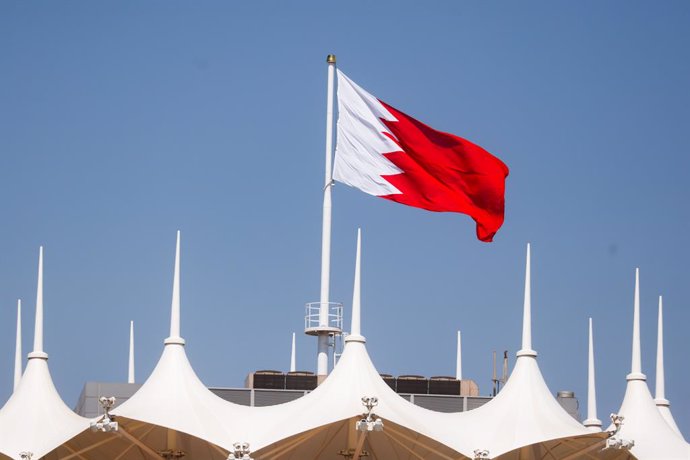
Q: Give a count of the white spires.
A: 11